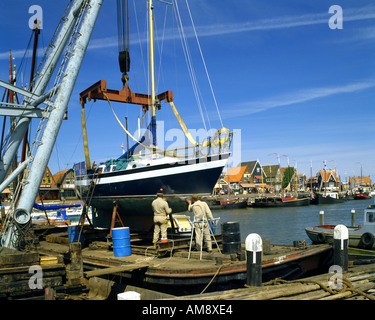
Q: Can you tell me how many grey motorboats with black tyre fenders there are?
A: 1